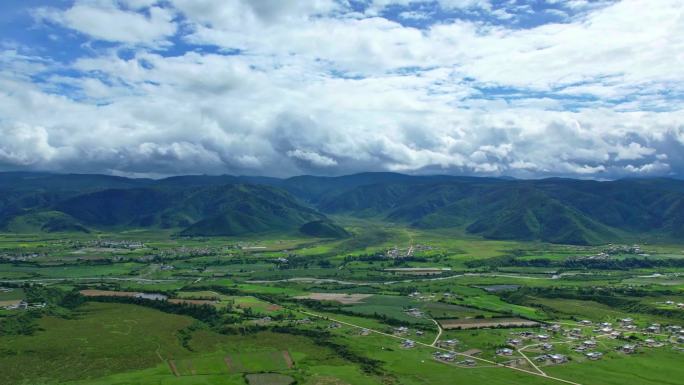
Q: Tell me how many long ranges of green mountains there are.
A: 1